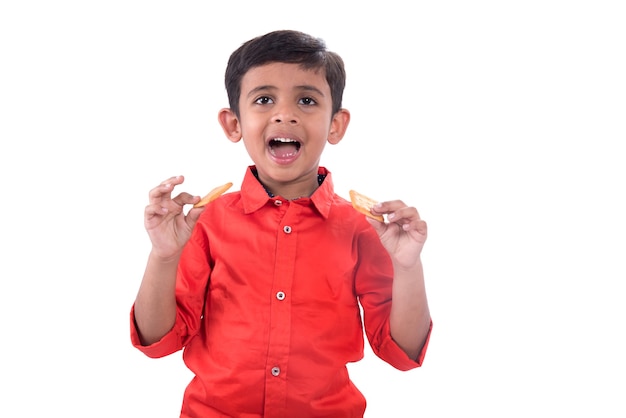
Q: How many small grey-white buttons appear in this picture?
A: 4